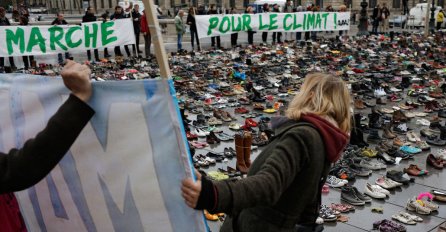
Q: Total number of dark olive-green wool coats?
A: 1